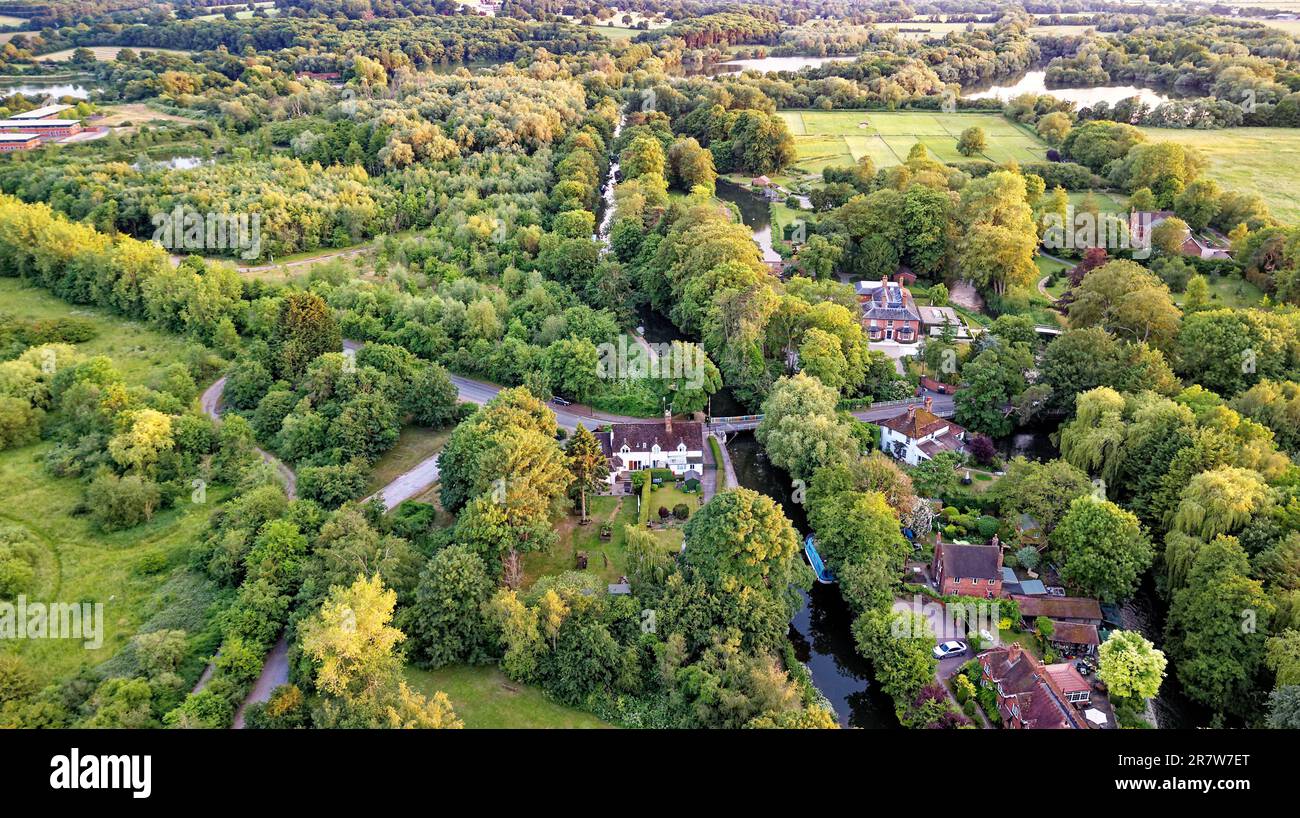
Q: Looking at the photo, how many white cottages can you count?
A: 2